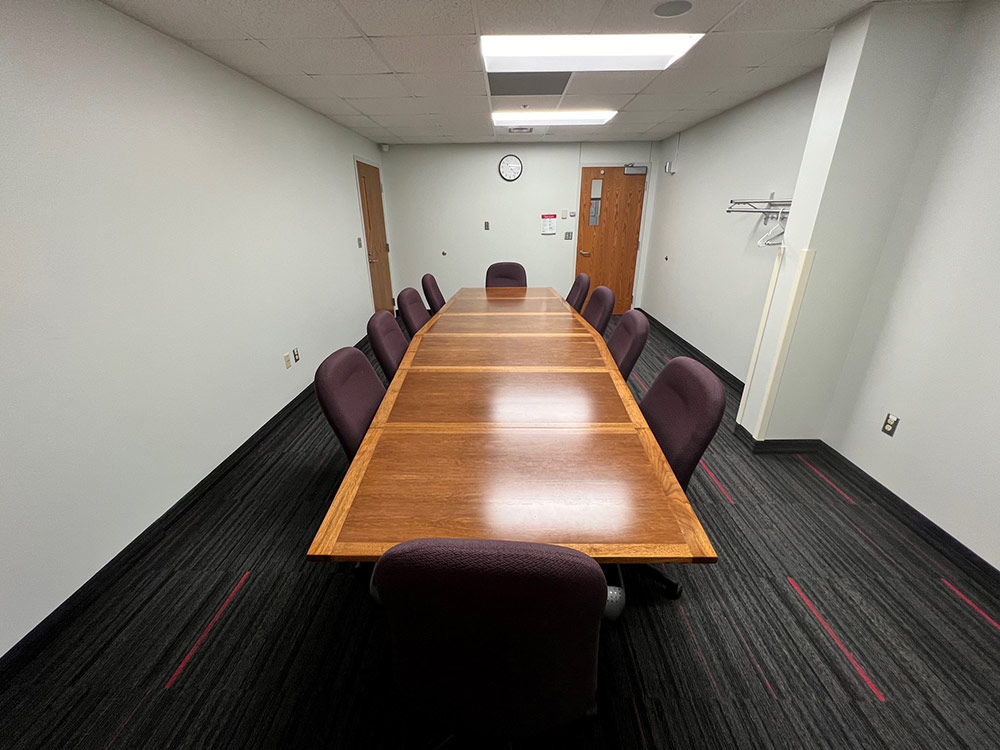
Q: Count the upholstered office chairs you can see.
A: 10